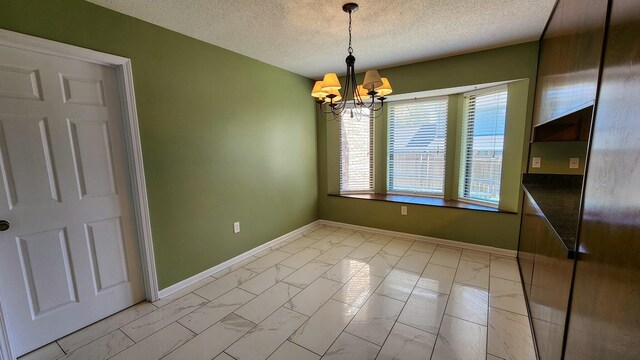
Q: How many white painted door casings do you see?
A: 1